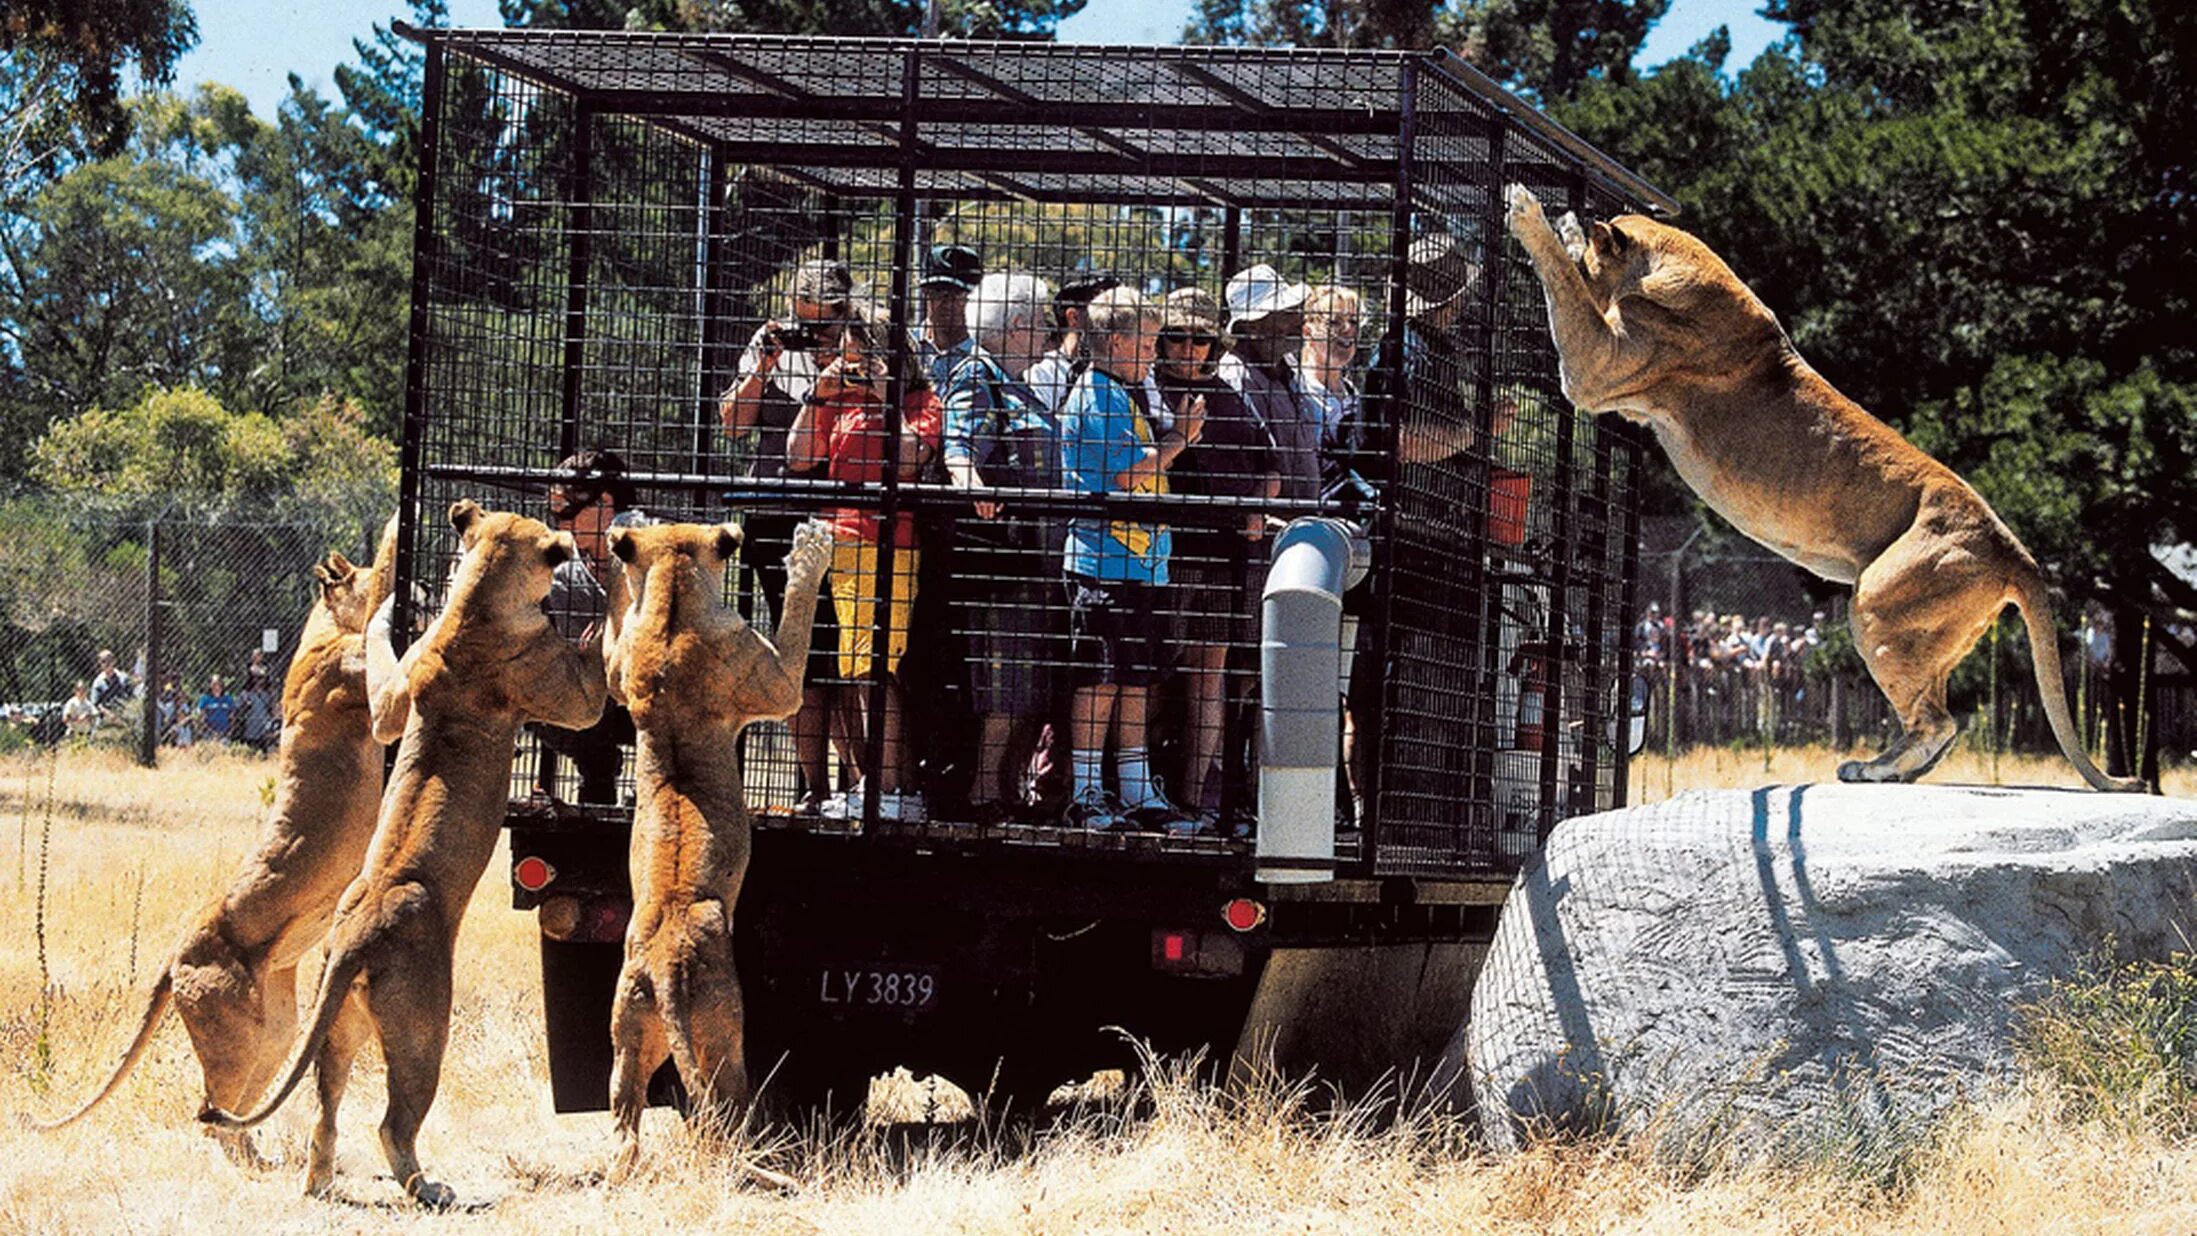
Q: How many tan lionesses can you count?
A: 4